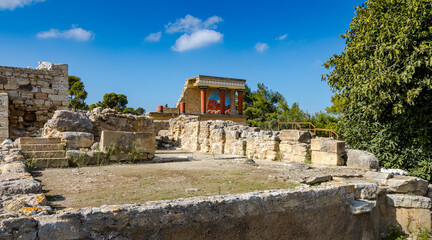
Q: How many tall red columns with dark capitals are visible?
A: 3